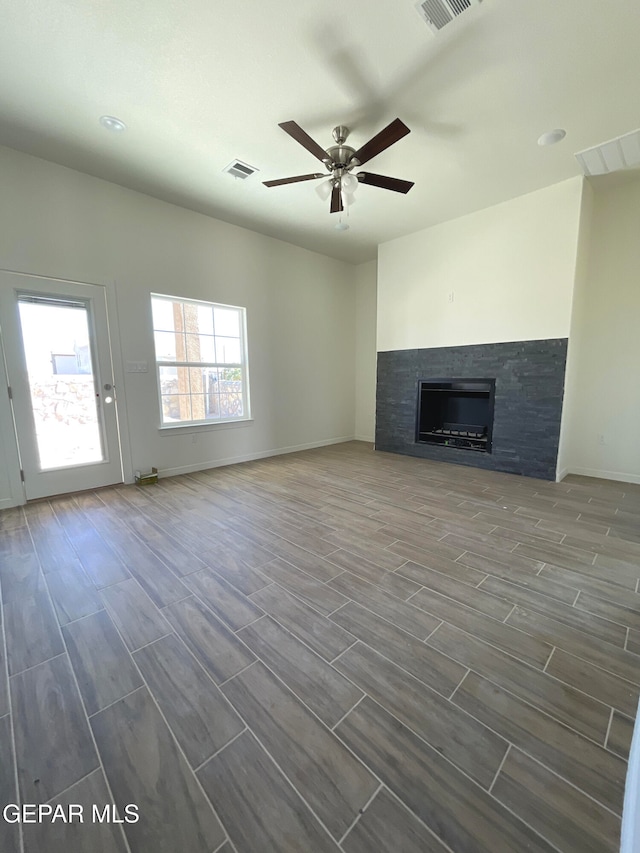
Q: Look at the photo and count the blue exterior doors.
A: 0